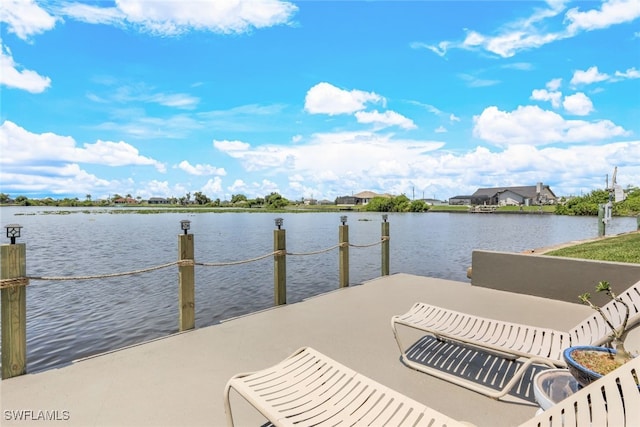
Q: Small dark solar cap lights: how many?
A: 5